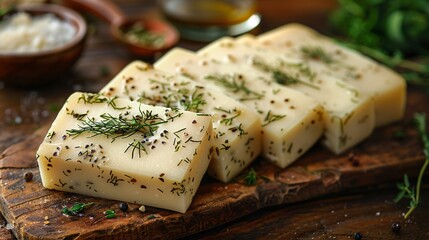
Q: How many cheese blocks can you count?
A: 5